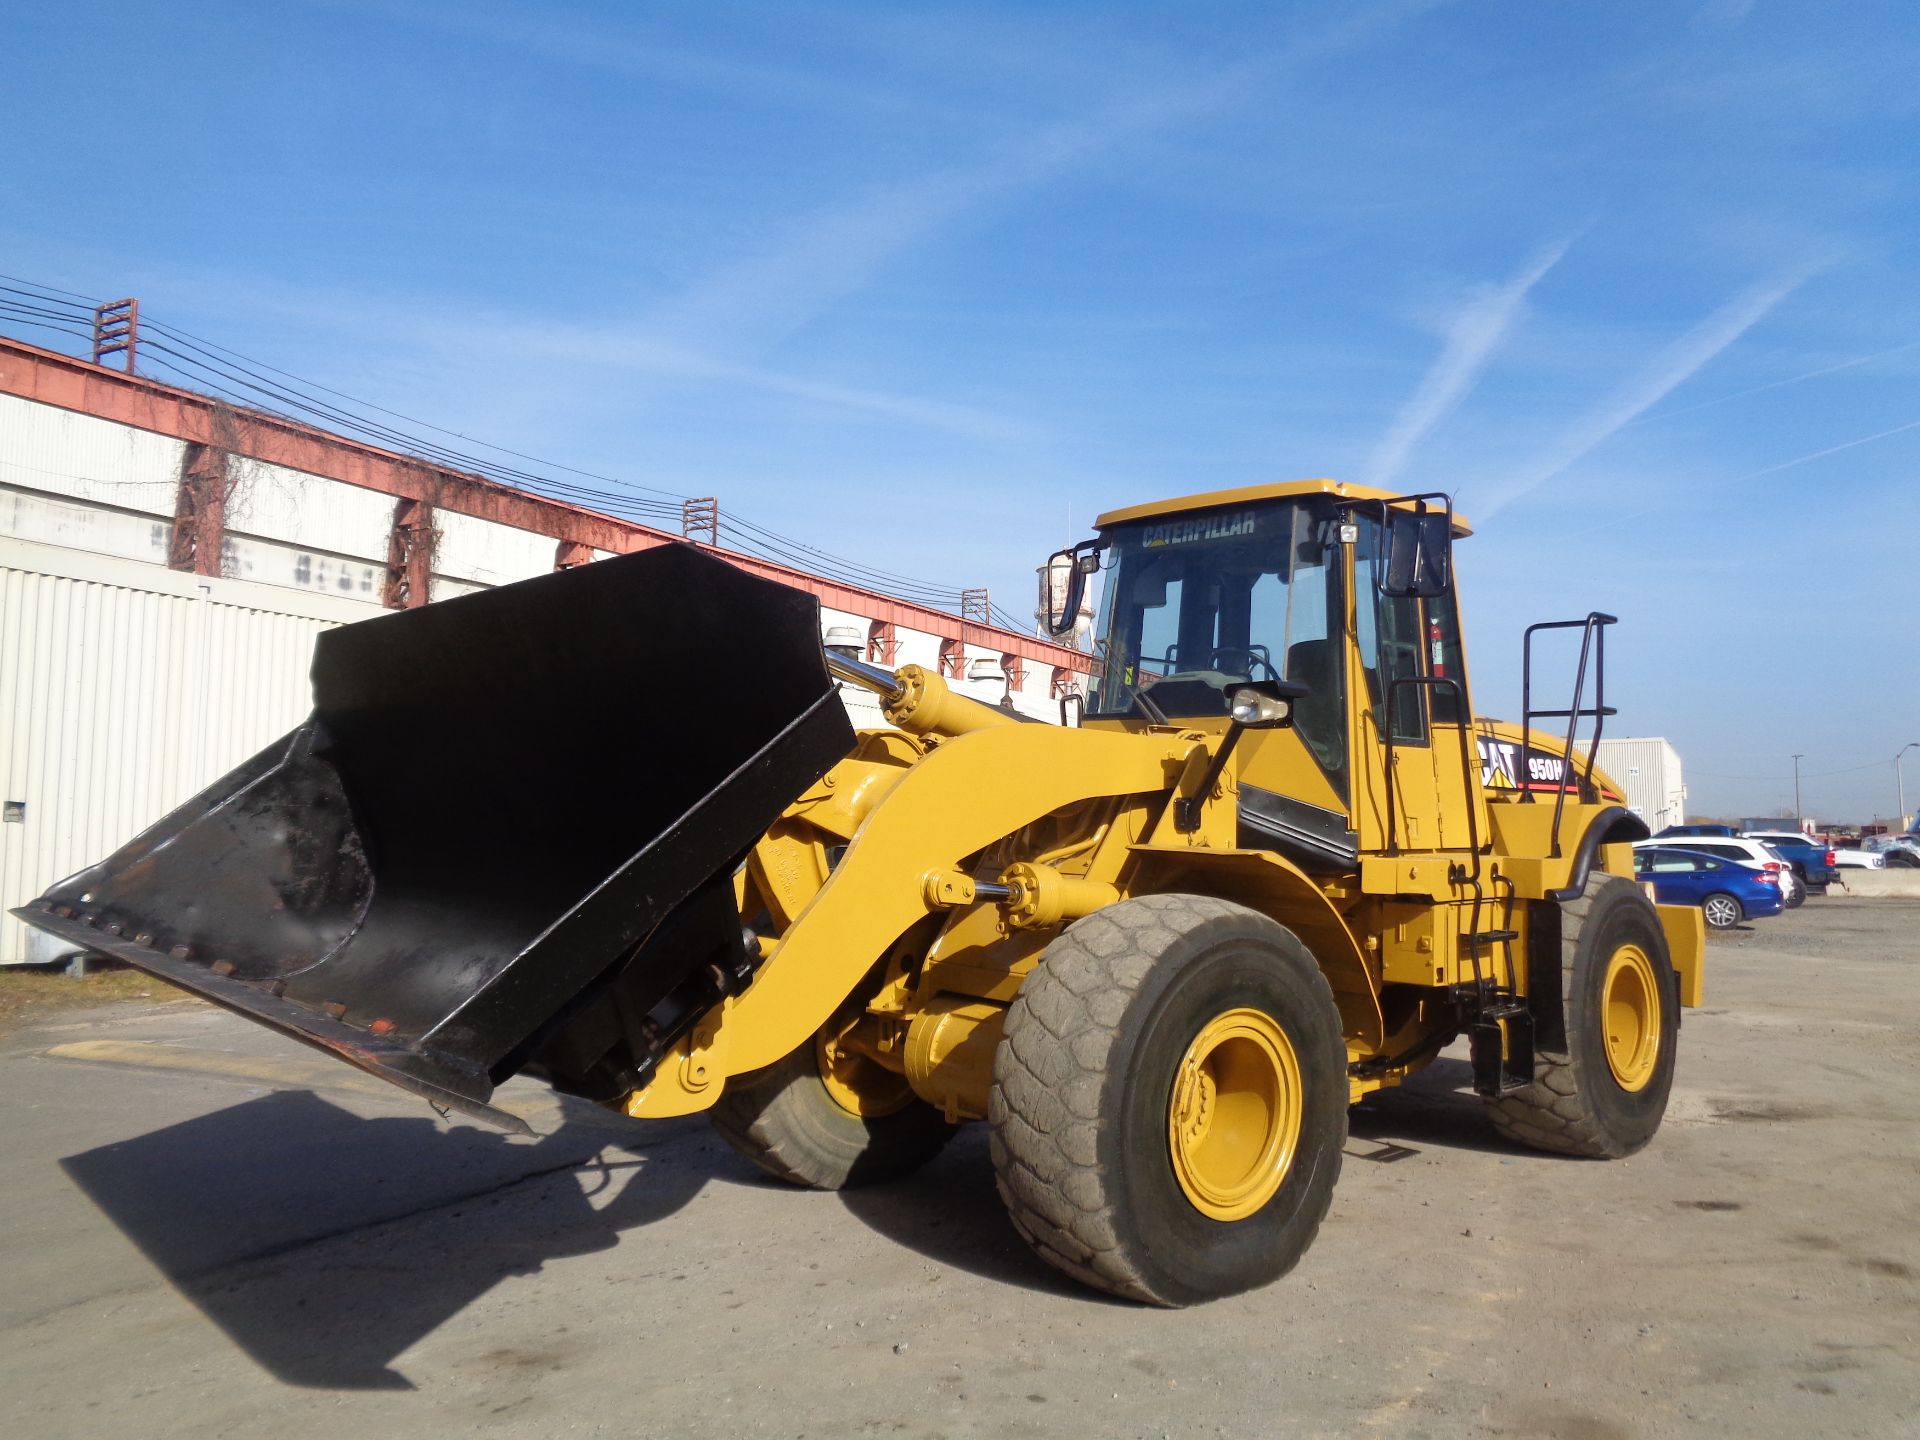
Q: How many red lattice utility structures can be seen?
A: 3